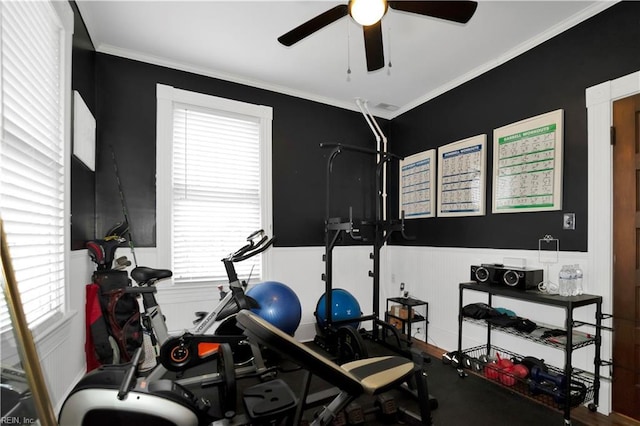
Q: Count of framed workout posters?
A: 3